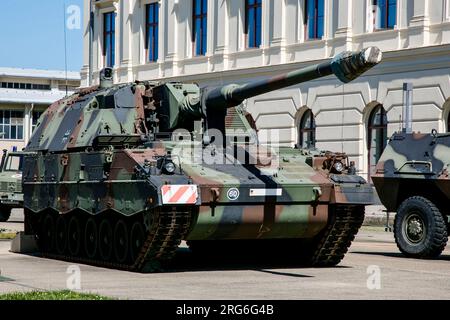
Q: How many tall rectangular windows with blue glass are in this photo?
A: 6